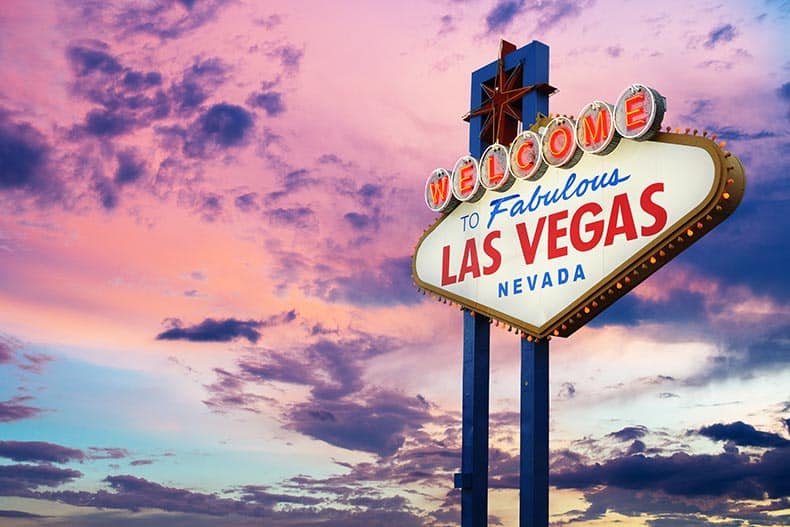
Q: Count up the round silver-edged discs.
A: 7